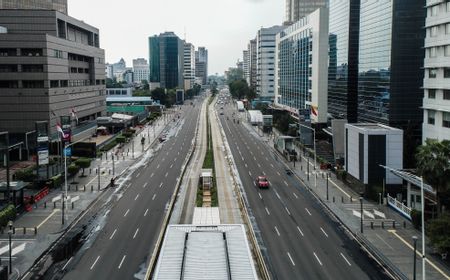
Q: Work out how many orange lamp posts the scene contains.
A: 0